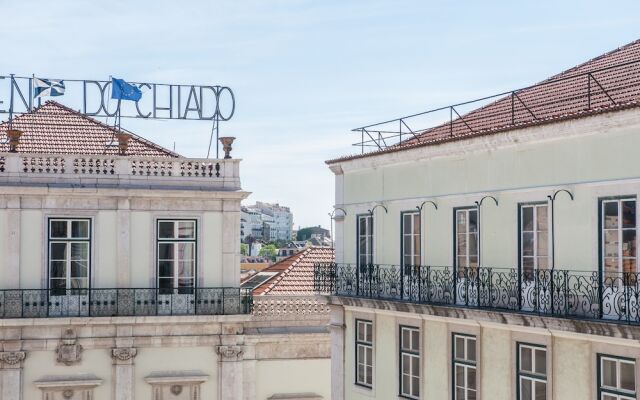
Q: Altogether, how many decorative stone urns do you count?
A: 3